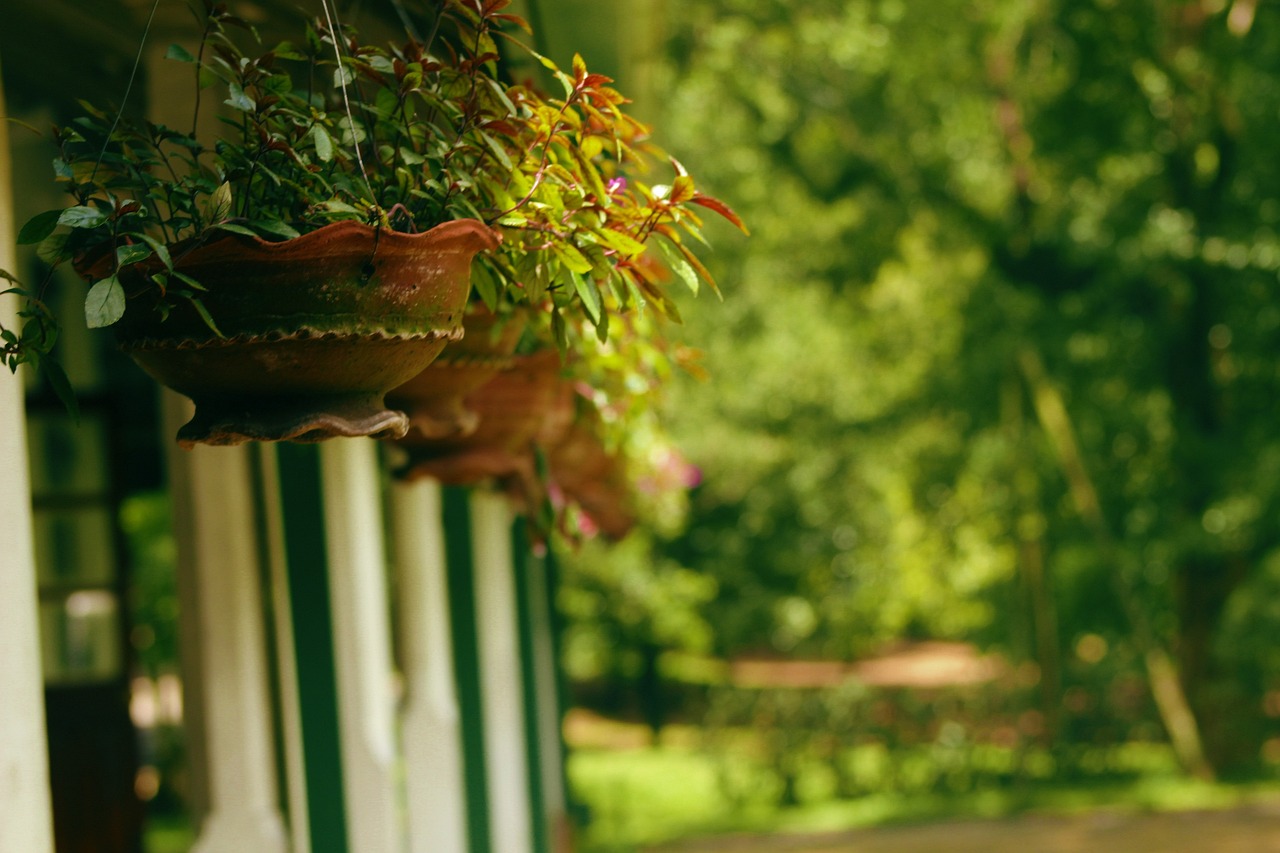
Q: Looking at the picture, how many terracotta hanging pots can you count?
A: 4